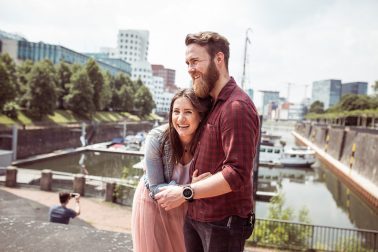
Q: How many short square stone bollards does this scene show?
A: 4